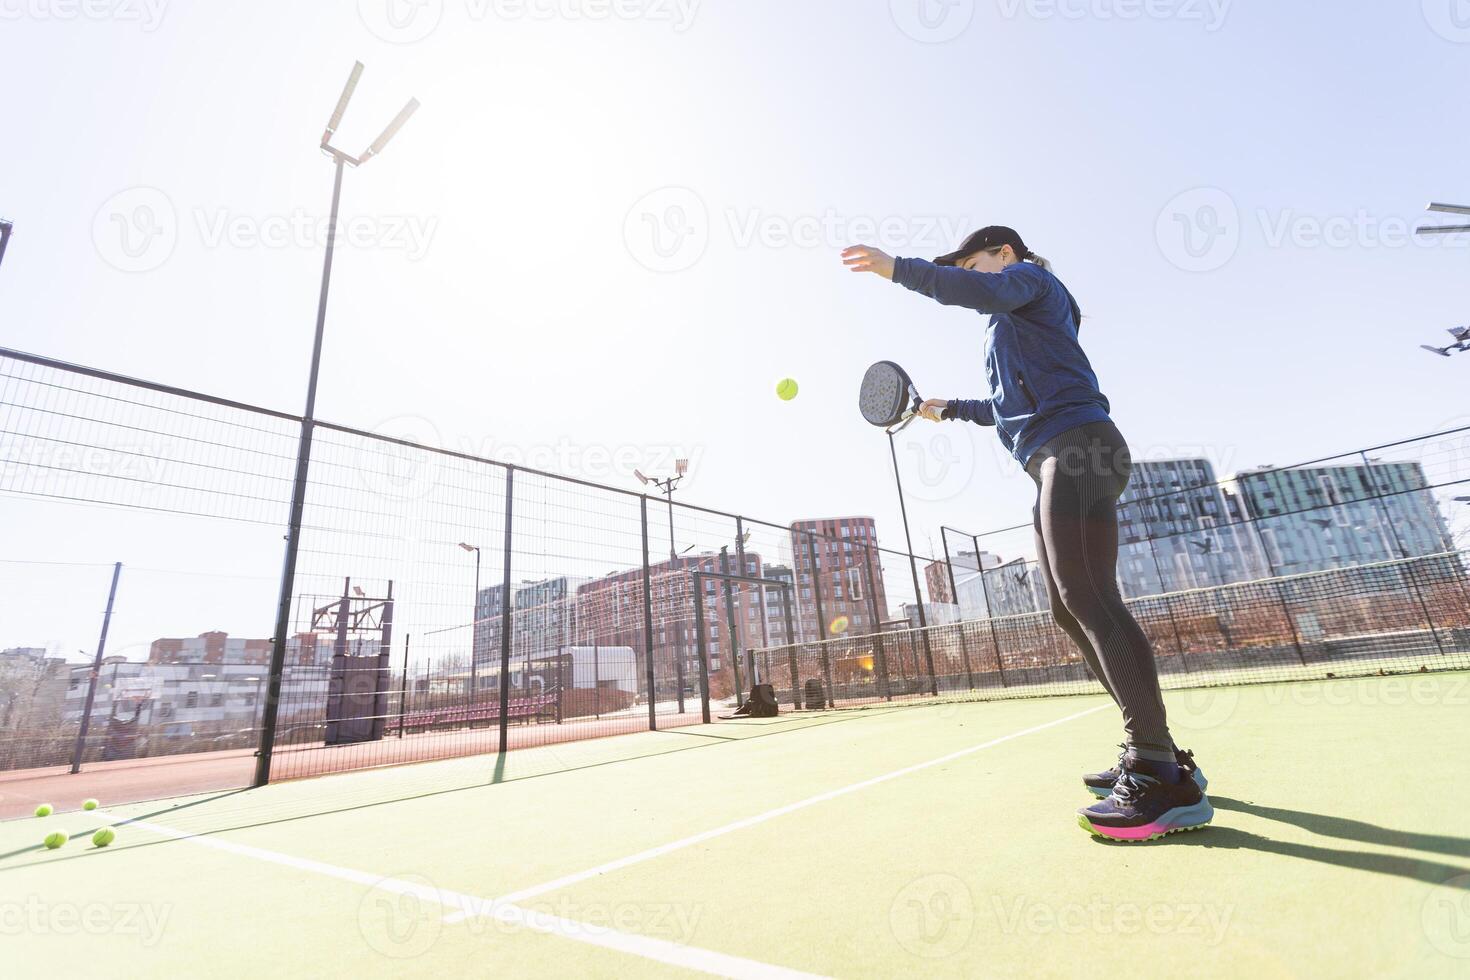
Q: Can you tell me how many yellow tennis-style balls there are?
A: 5